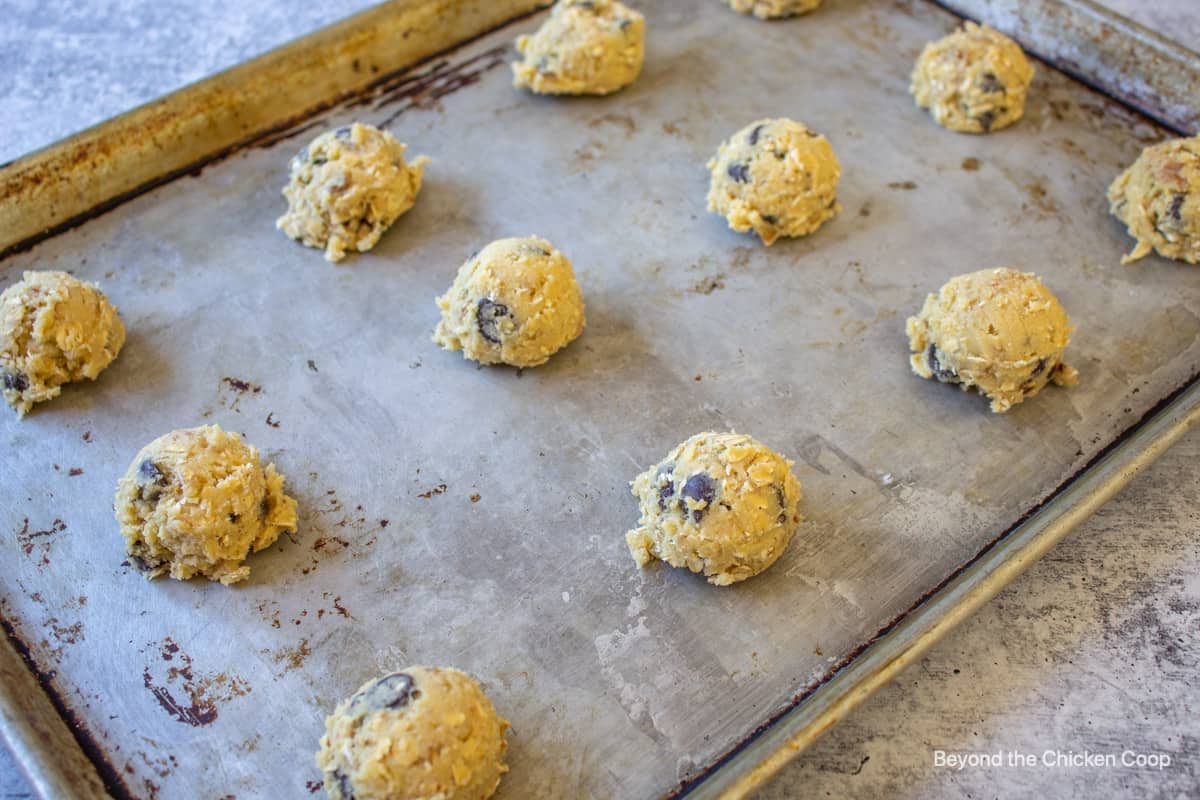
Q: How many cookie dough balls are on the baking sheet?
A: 12